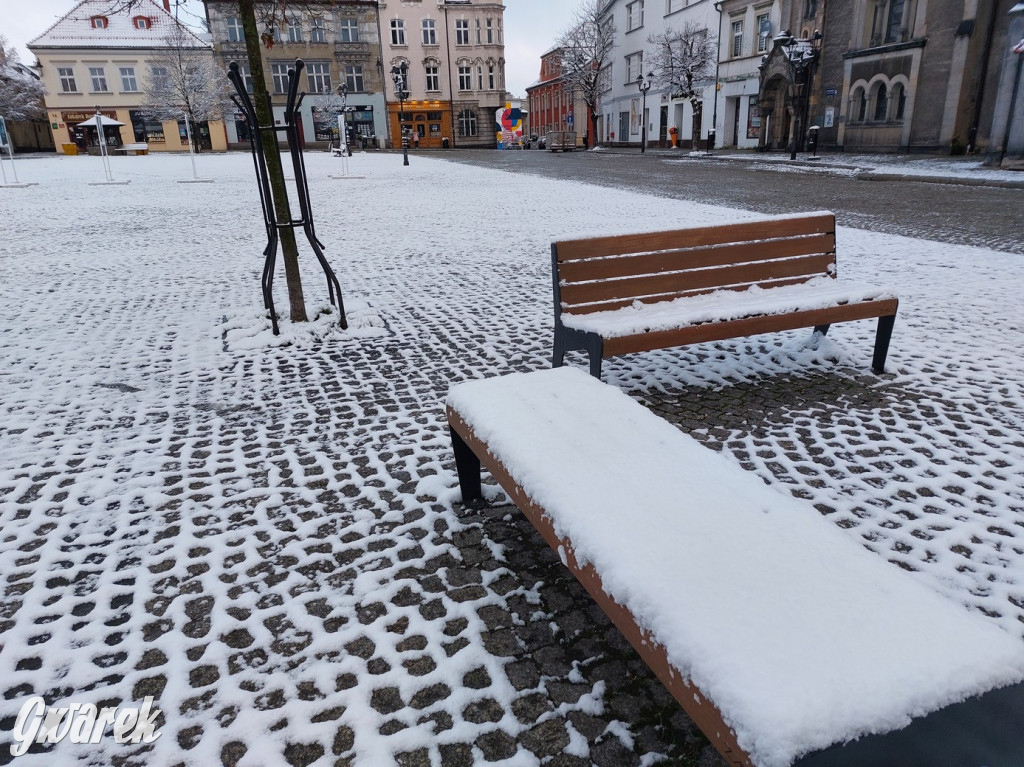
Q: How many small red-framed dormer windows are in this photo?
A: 2